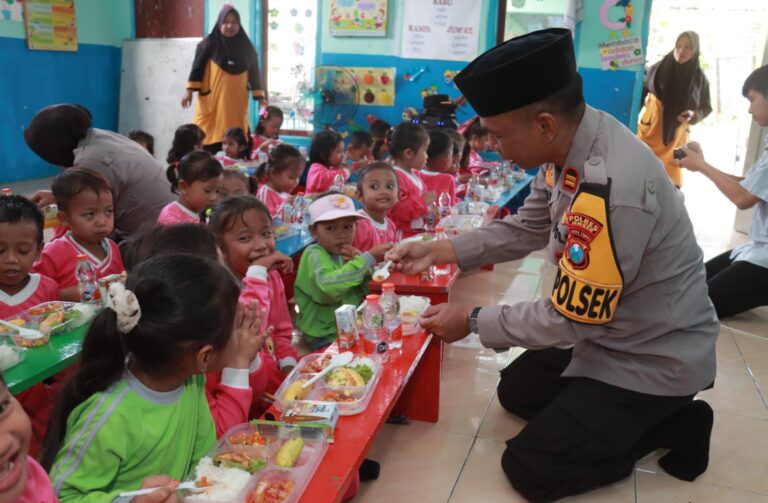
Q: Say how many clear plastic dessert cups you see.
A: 0